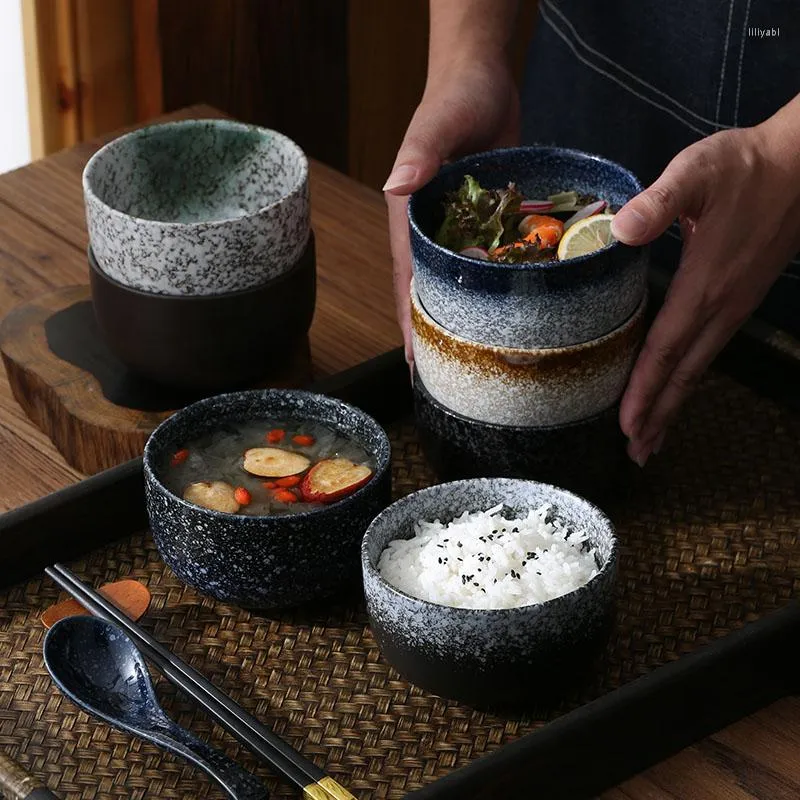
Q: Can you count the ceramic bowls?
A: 7